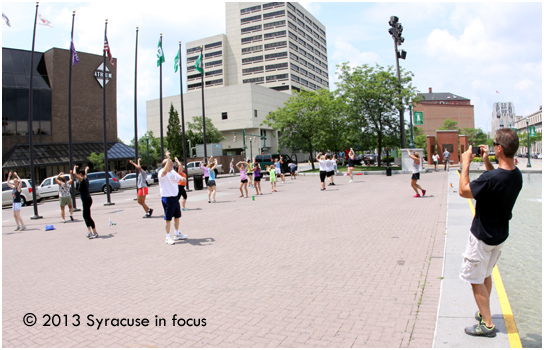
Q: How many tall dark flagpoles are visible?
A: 7